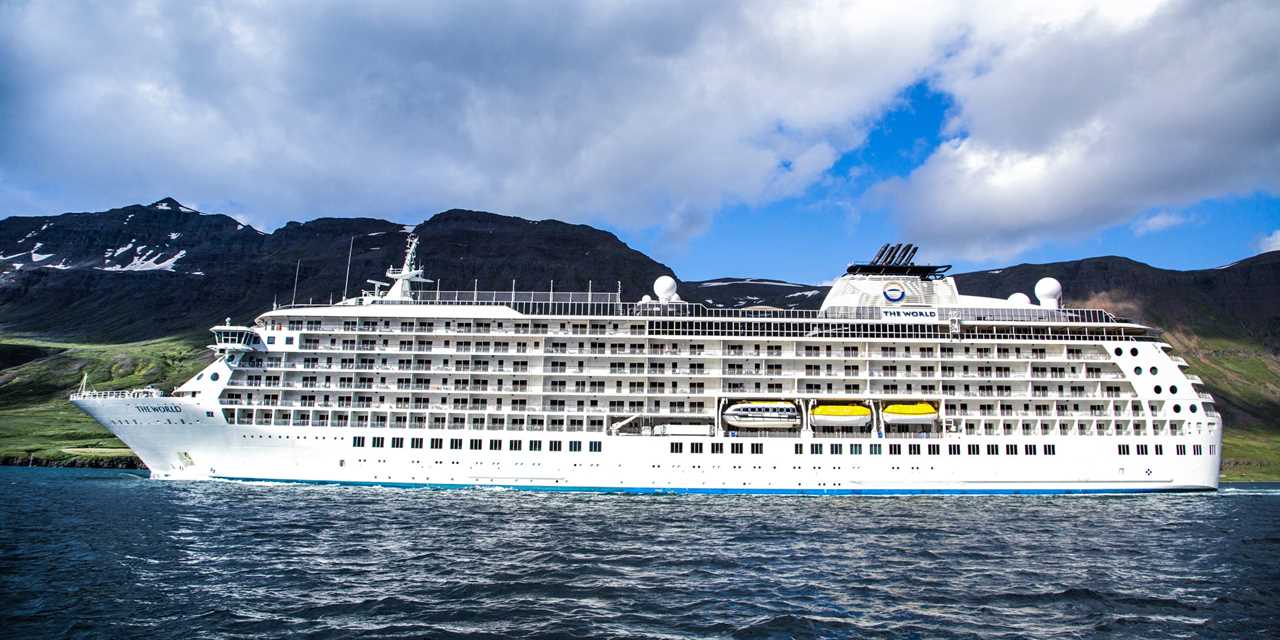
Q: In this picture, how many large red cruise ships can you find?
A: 0